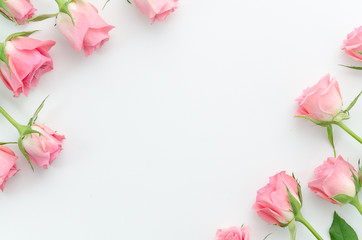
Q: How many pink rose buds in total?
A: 11